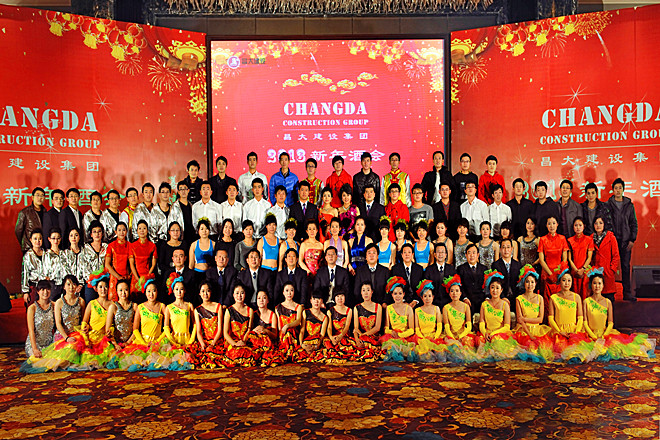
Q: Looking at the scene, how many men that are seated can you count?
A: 10